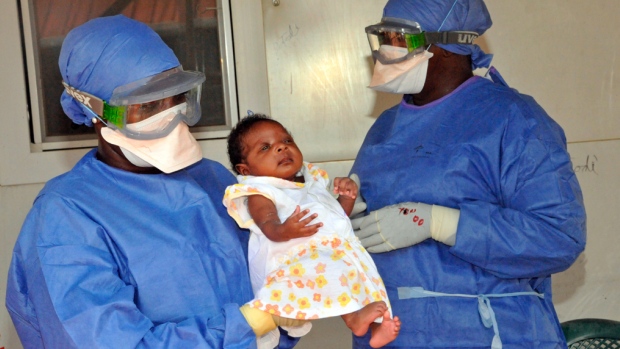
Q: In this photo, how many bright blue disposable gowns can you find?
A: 2